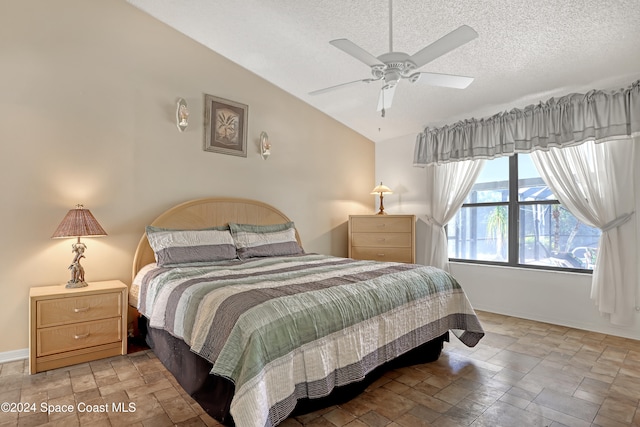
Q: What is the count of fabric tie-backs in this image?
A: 2